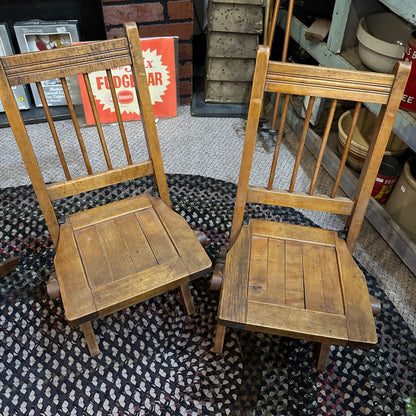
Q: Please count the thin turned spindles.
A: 8